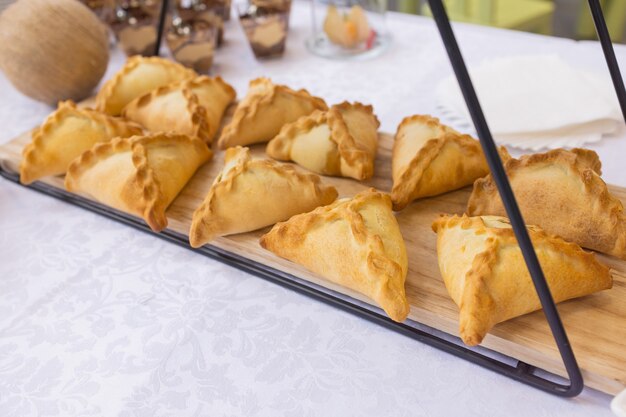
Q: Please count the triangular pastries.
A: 11